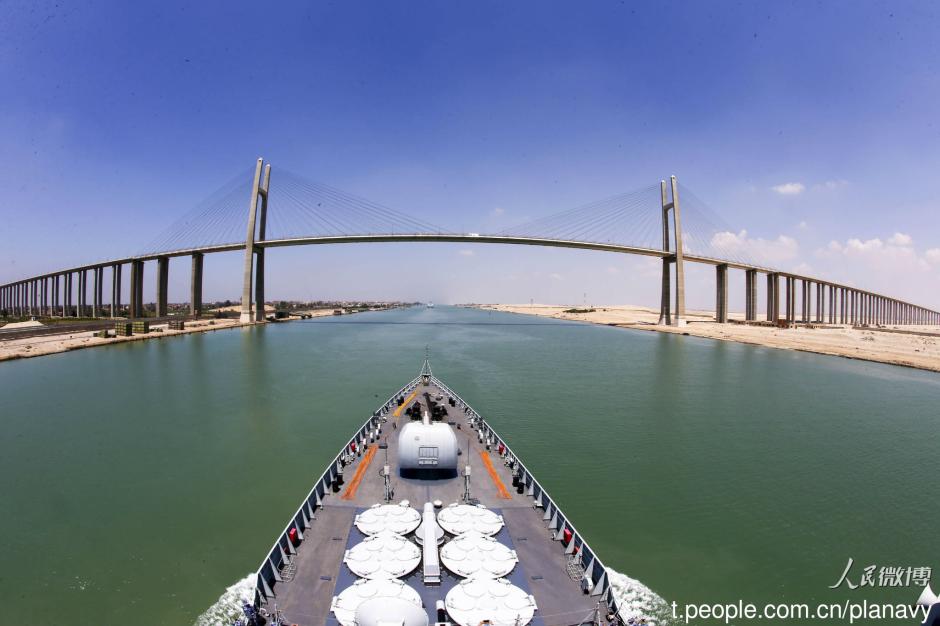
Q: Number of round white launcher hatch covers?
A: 6